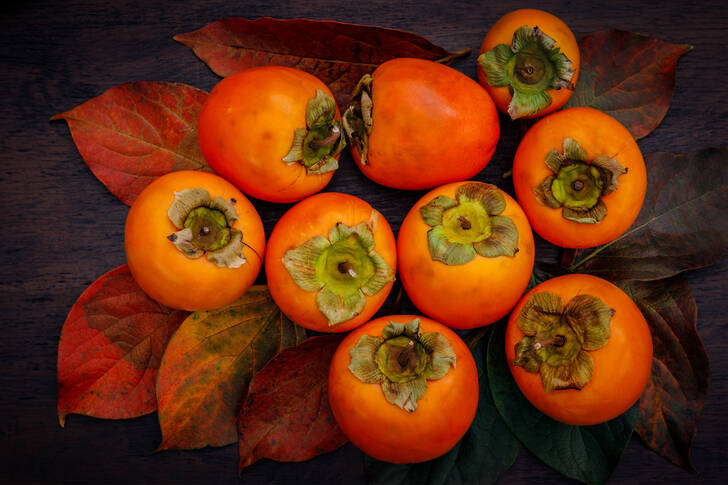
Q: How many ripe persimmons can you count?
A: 9